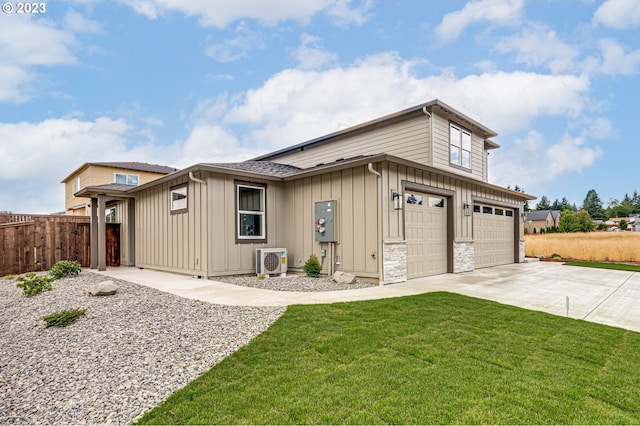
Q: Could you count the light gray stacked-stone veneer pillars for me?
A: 3